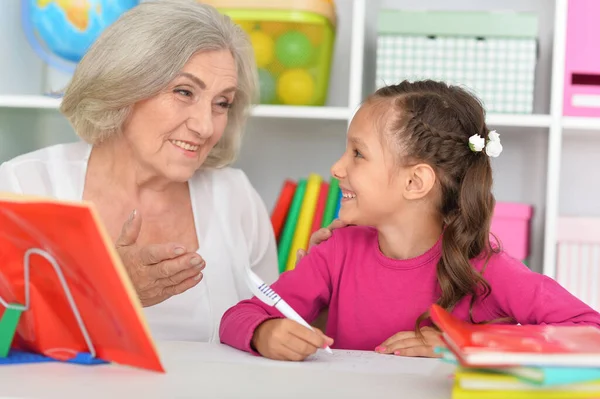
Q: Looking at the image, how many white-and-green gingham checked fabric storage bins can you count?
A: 1